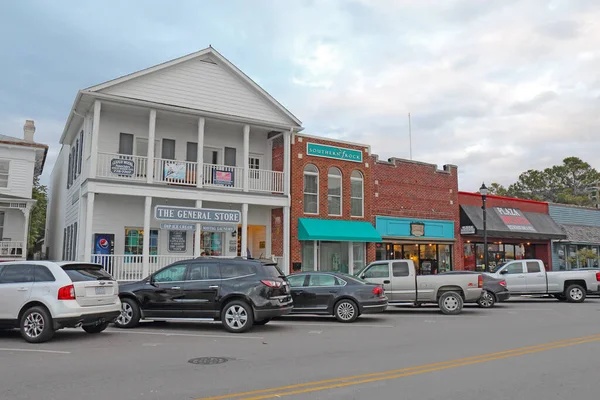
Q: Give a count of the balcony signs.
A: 3